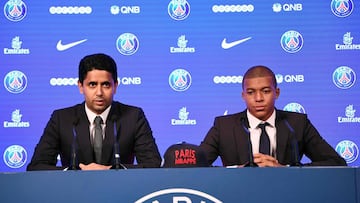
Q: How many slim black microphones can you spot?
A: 4